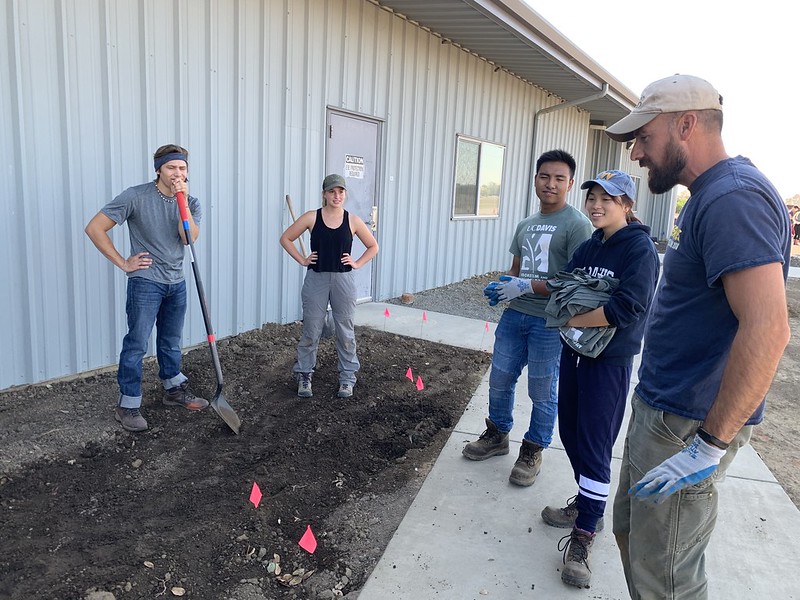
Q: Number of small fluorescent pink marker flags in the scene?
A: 7